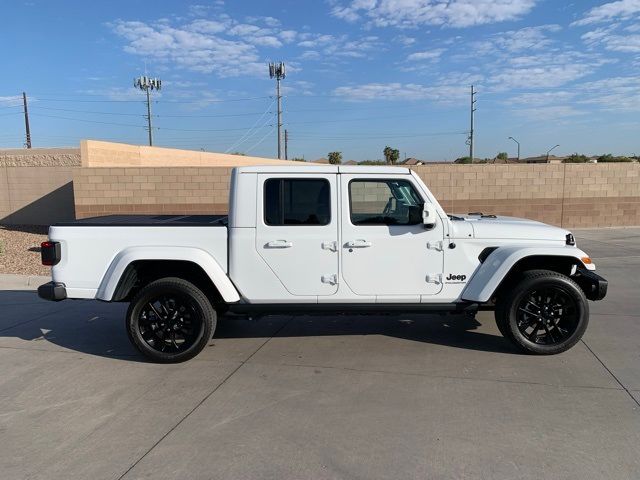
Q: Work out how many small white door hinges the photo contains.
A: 4